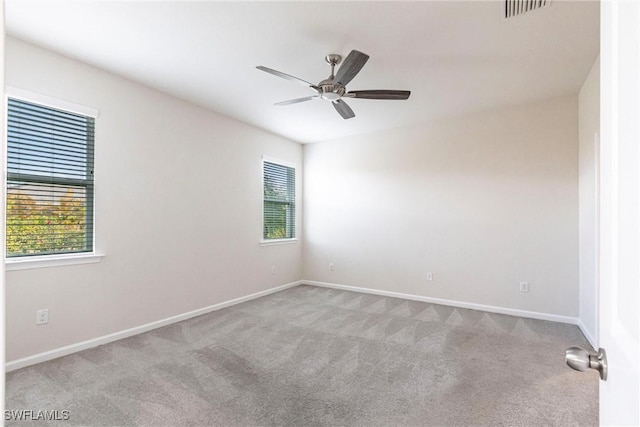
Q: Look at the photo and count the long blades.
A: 5